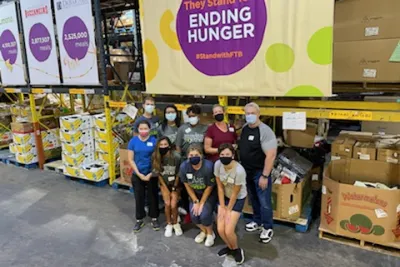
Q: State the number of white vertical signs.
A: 3